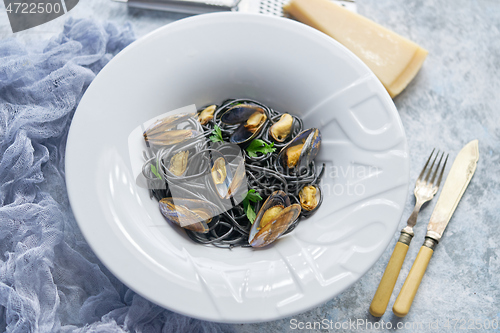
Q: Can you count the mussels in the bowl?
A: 10